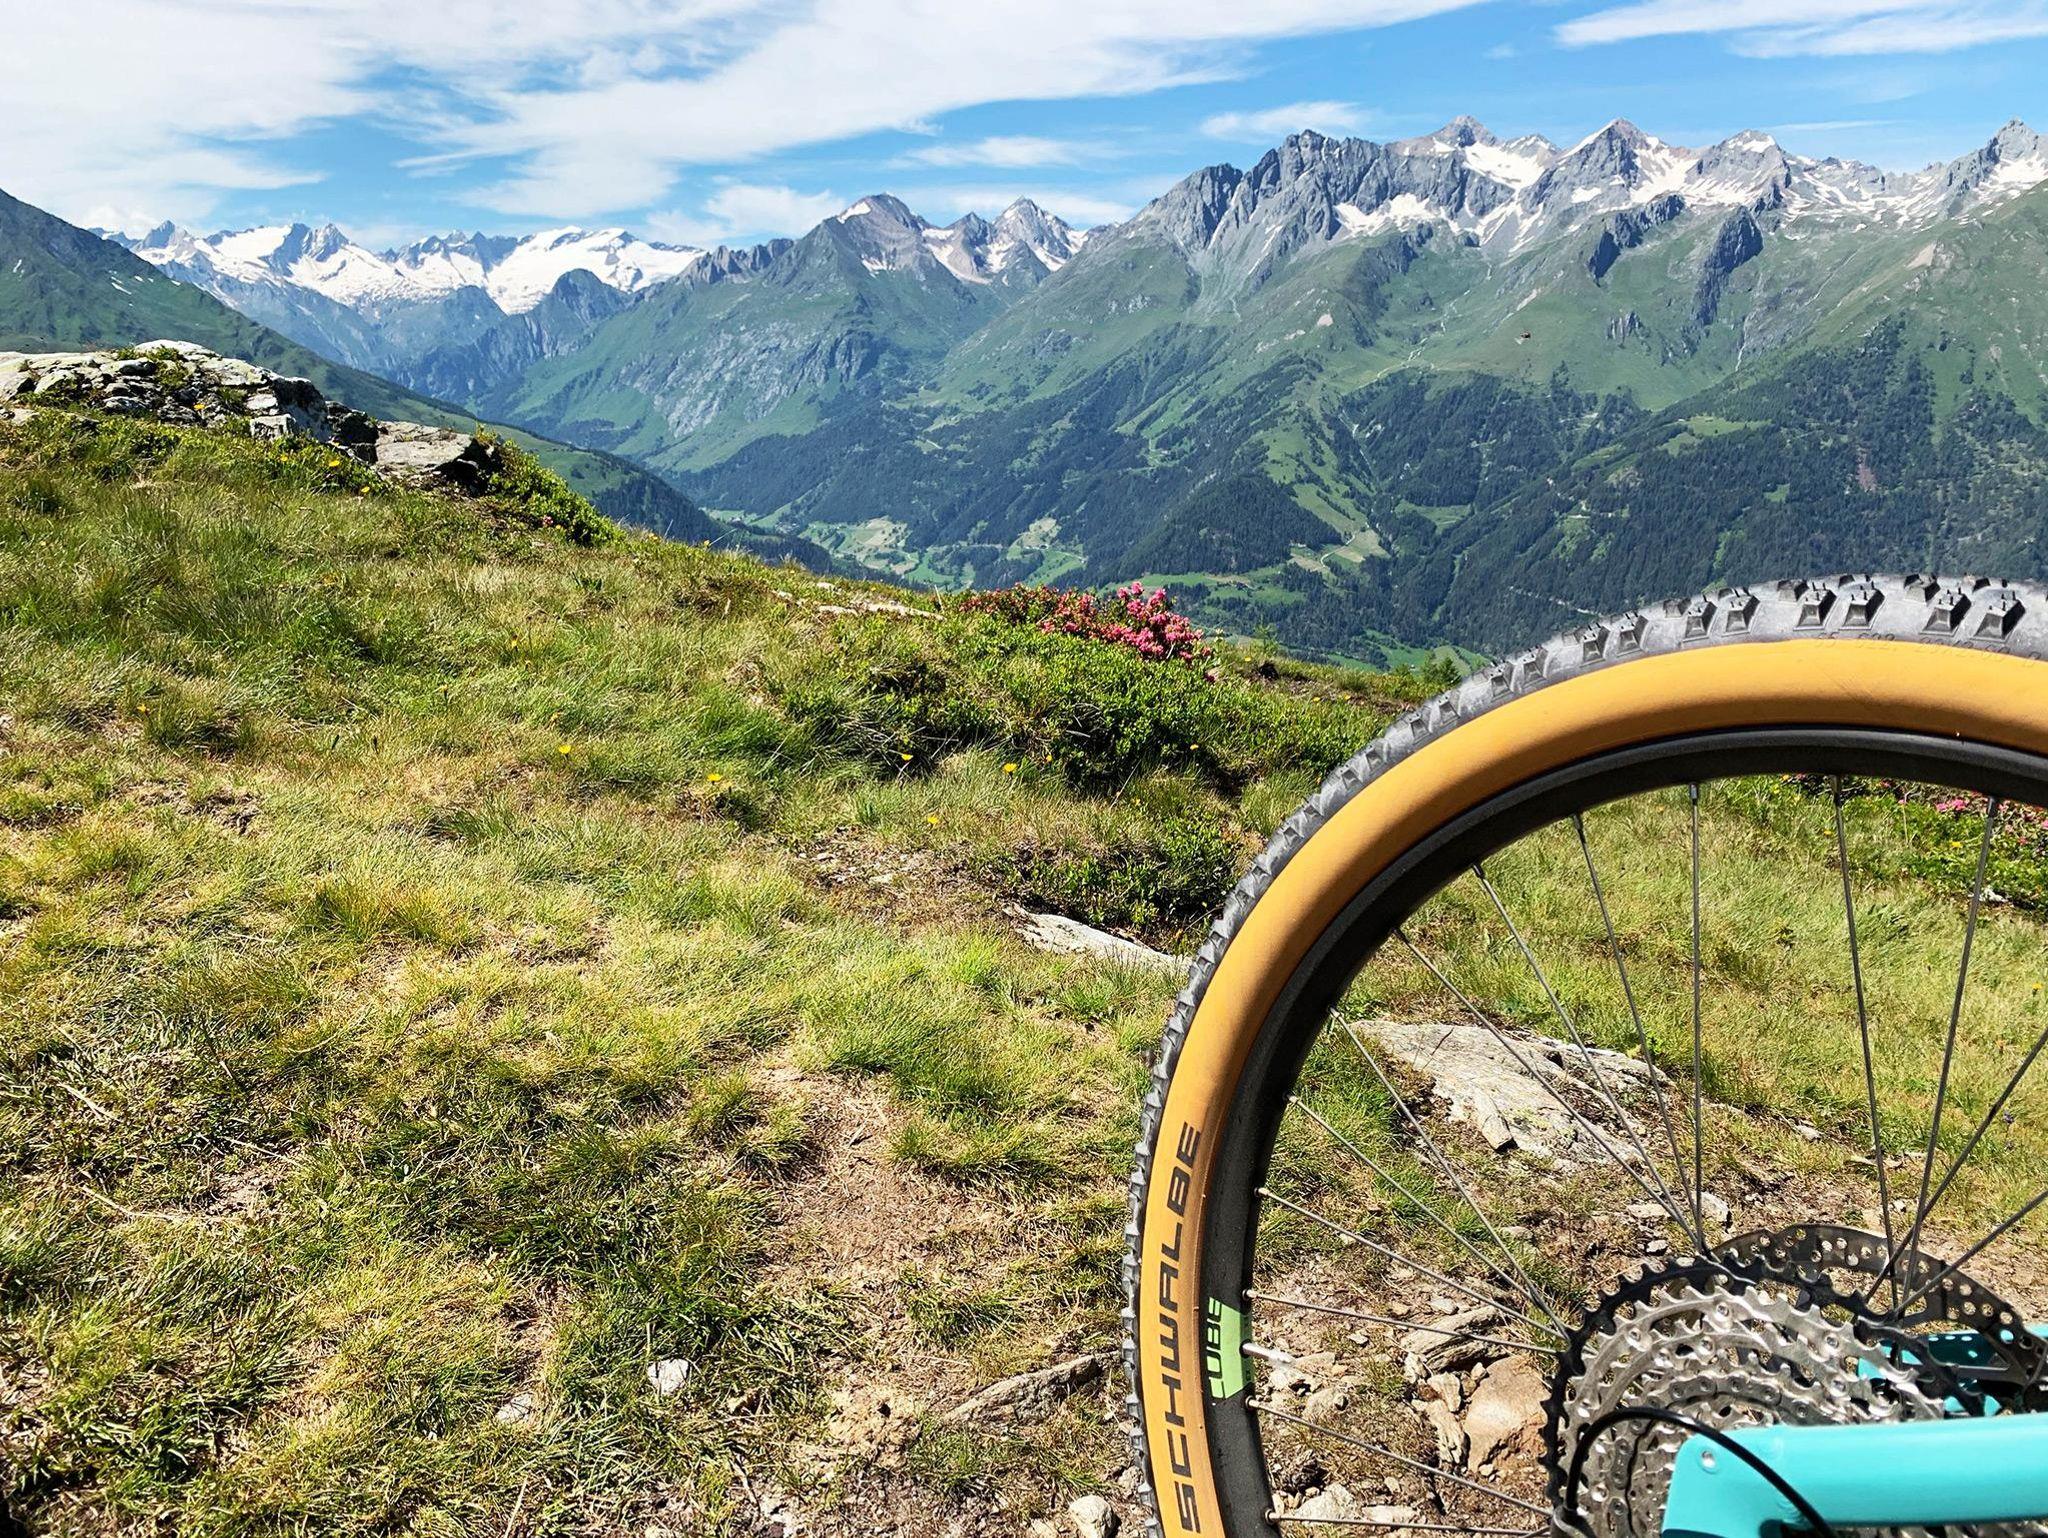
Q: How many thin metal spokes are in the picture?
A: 14